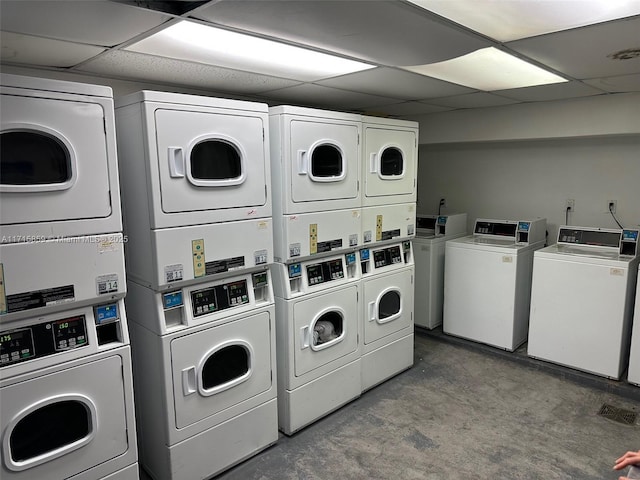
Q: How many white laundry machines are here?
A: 12